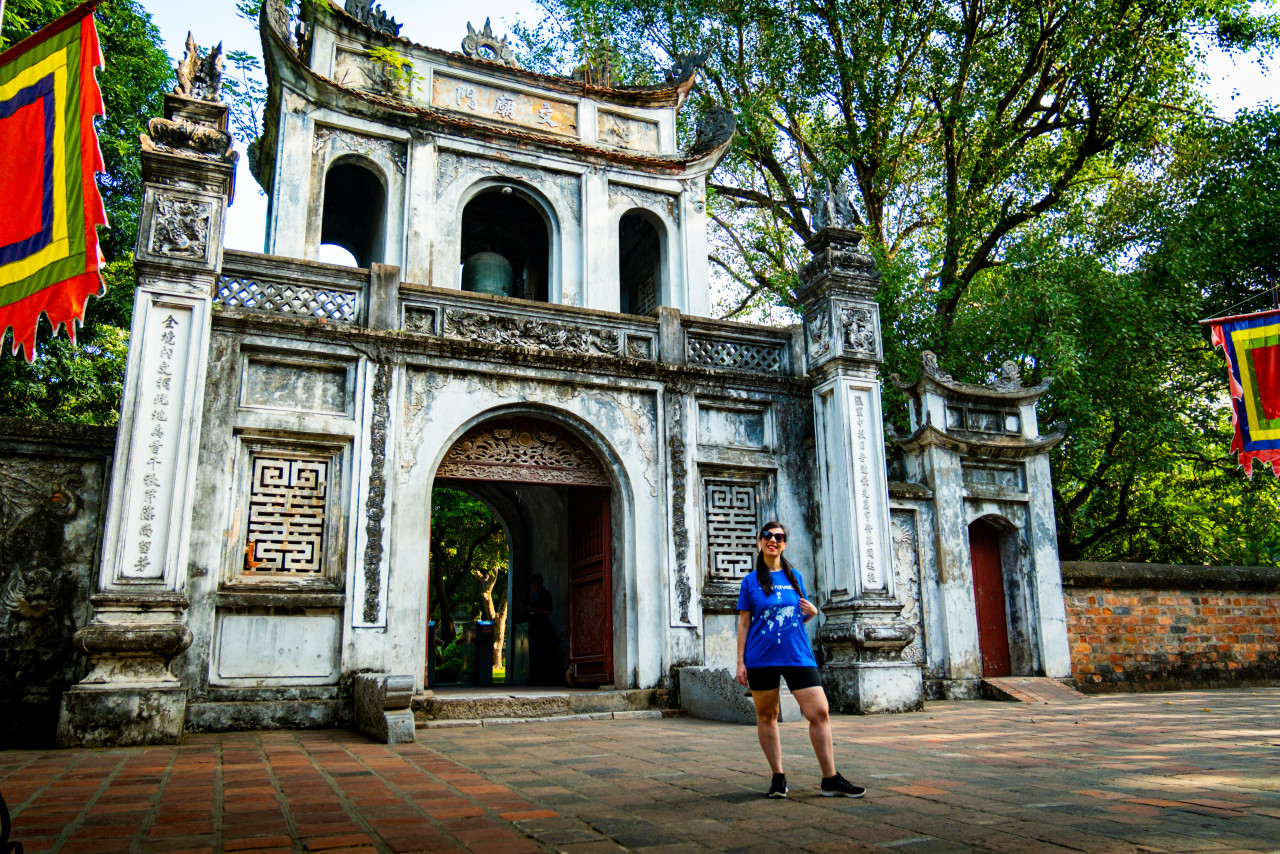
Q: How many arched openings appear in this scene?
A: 5